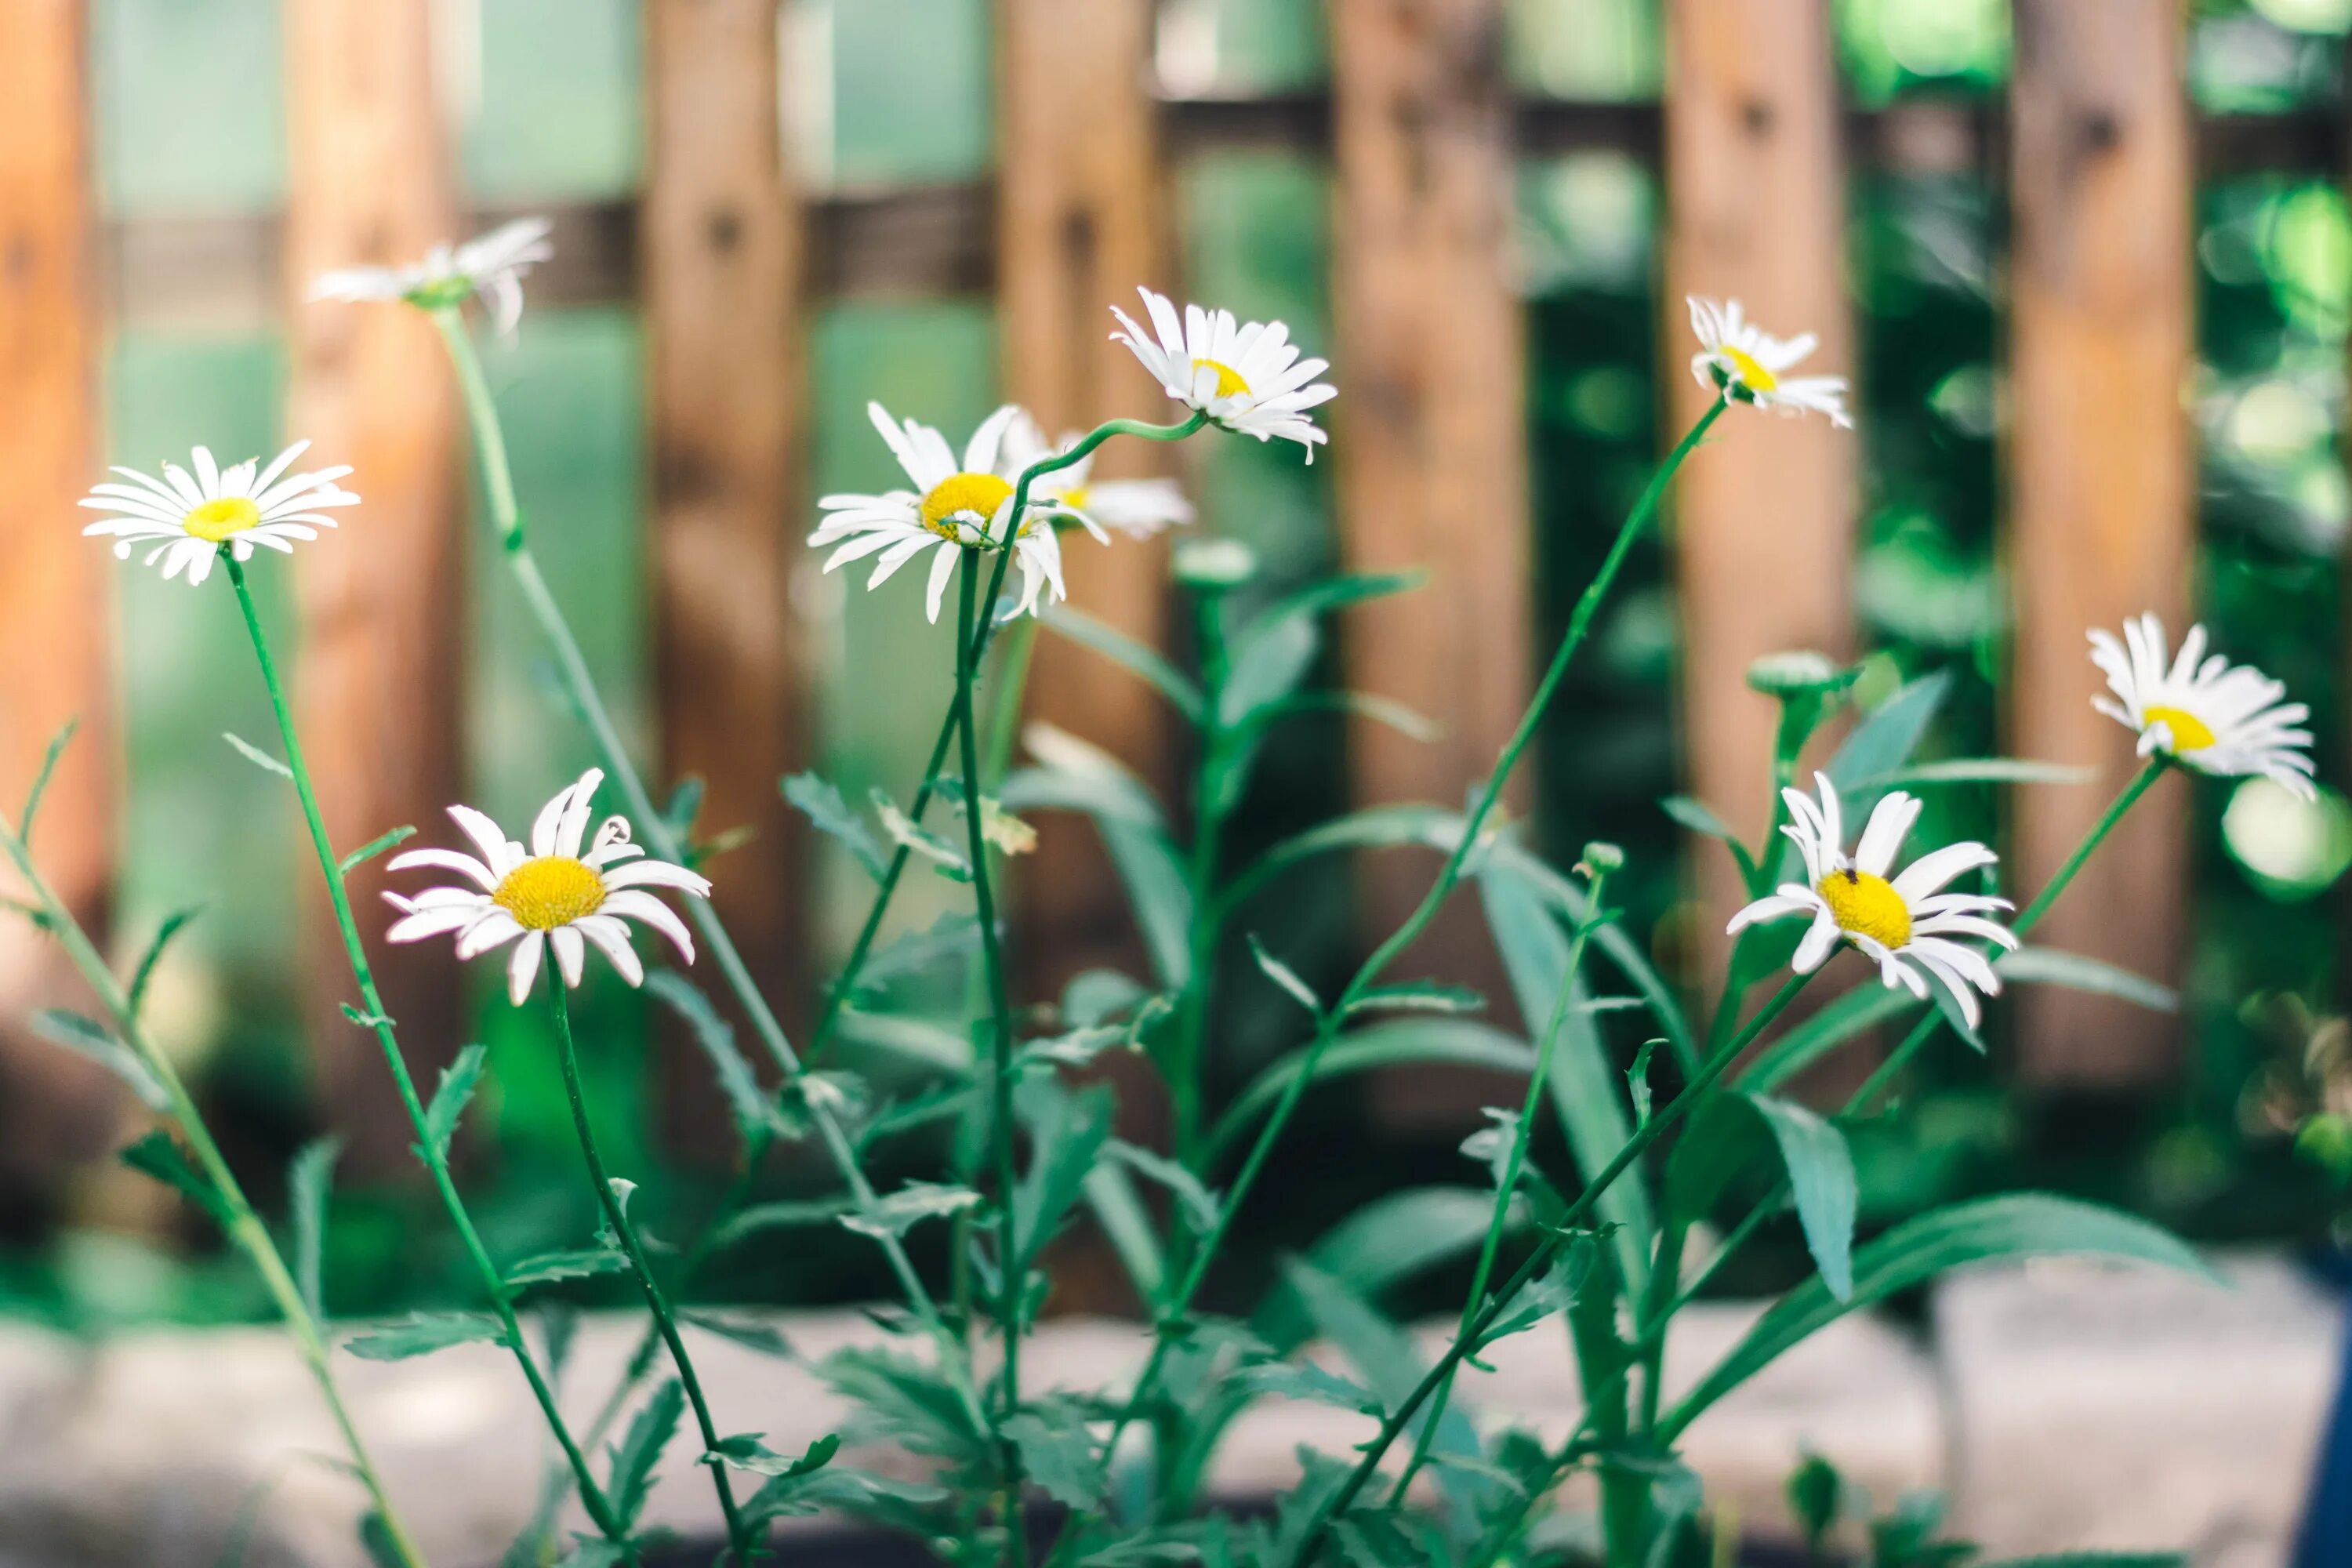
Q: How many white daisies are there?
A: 9